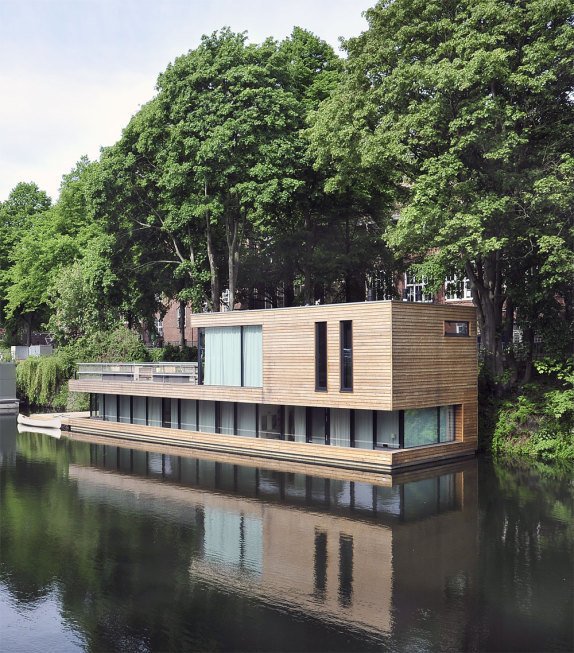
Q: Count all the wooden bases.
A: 1